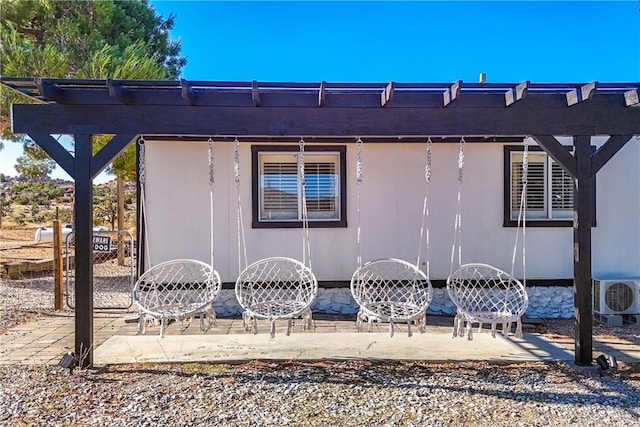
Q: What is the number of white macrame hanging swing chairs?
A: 4